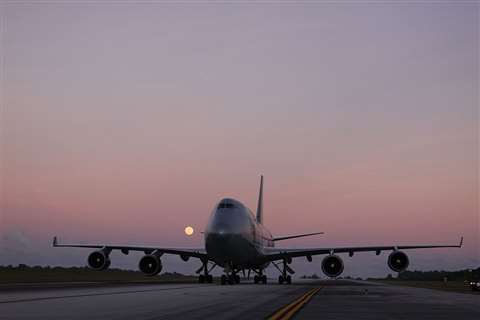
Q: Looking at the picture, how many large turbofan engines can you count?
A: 4